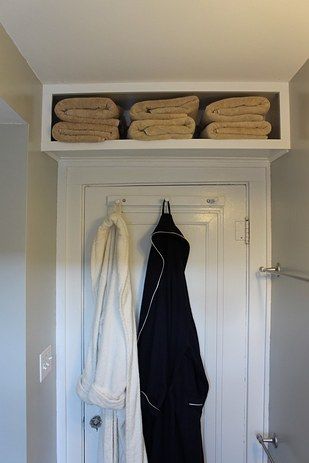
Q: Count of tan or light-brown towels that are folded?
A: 6